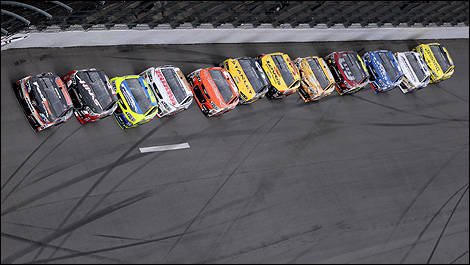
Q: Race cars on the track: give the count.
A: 12